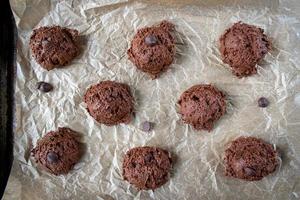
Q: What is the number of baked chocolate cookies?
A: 8